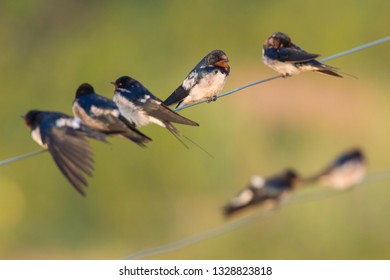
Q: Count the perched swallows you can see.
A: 7